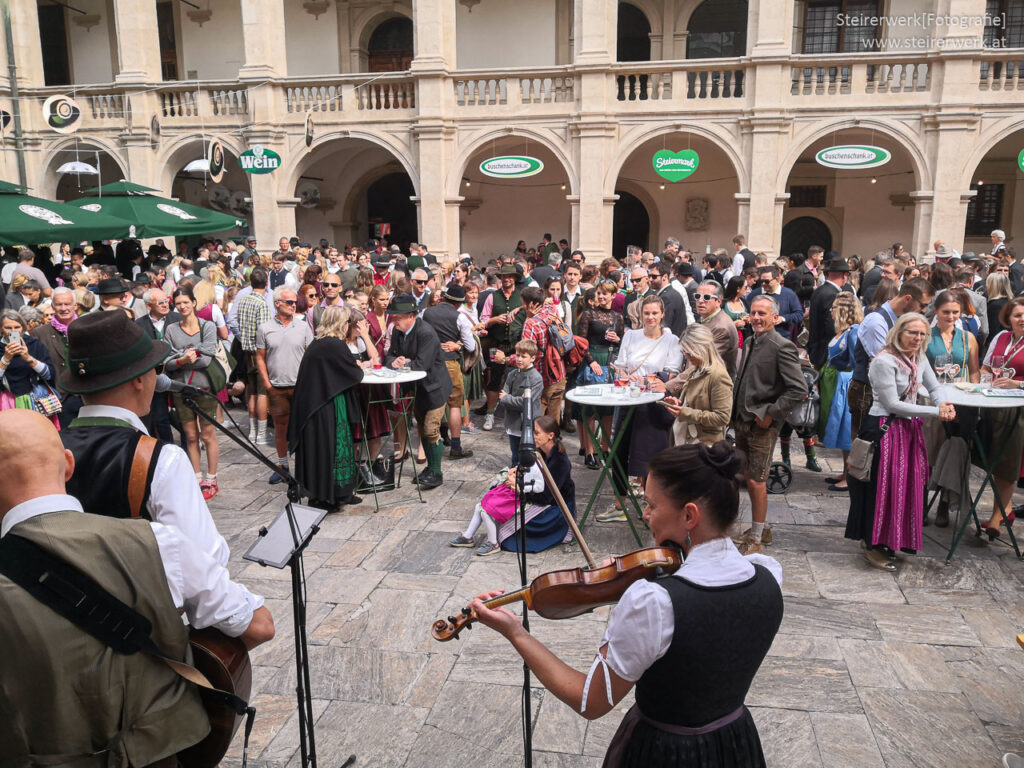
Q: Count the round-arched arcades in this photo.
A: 7